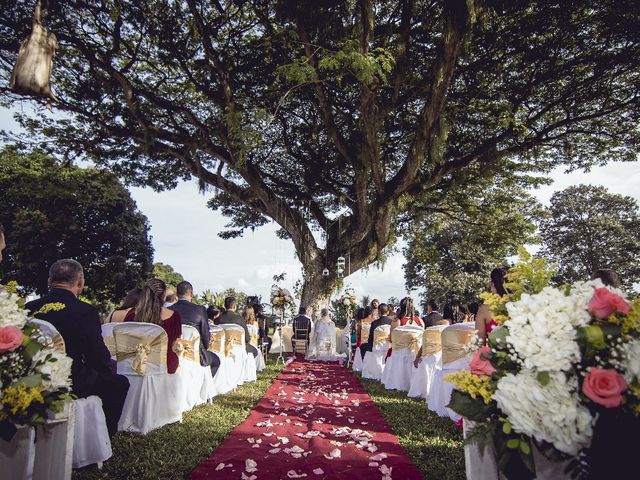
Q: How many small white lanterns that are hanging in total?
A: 3